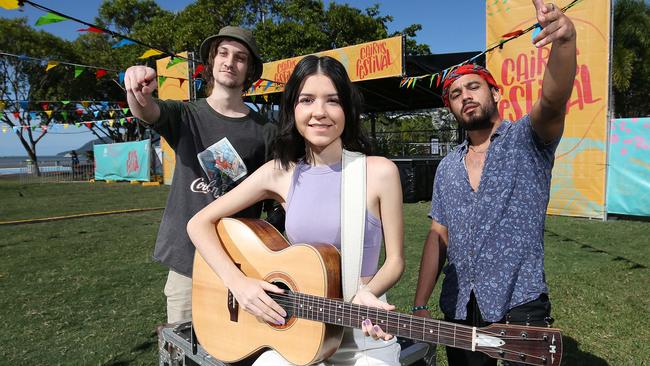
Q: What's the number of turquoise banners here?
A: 2